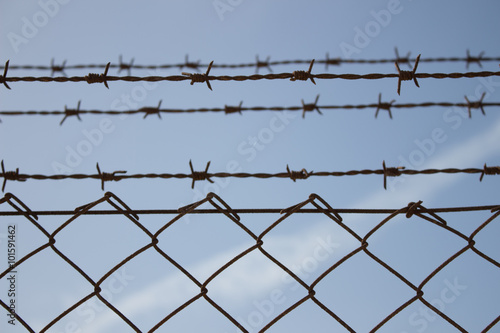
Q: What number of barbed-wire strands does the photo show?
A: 4